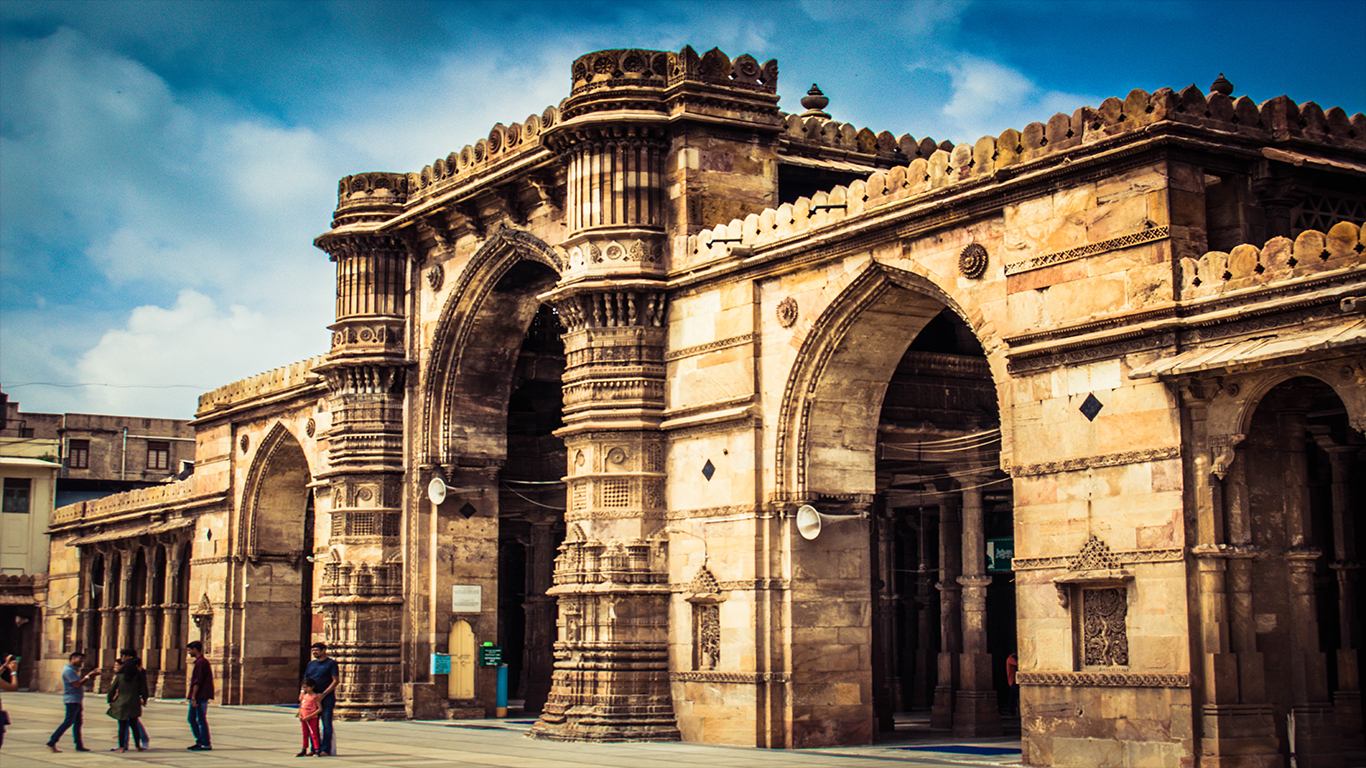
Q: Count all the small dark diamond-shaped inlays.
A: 4